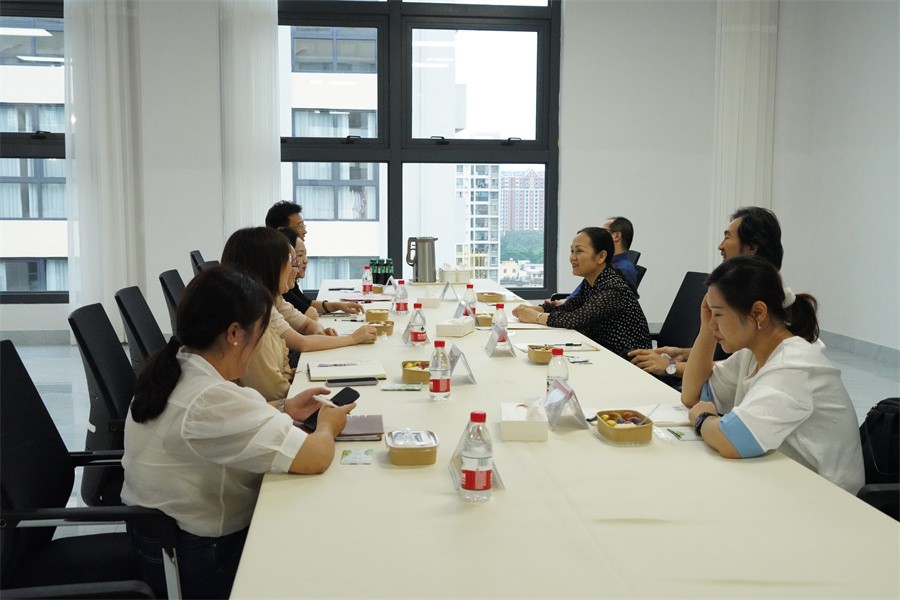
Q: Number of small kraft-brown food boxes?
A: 9